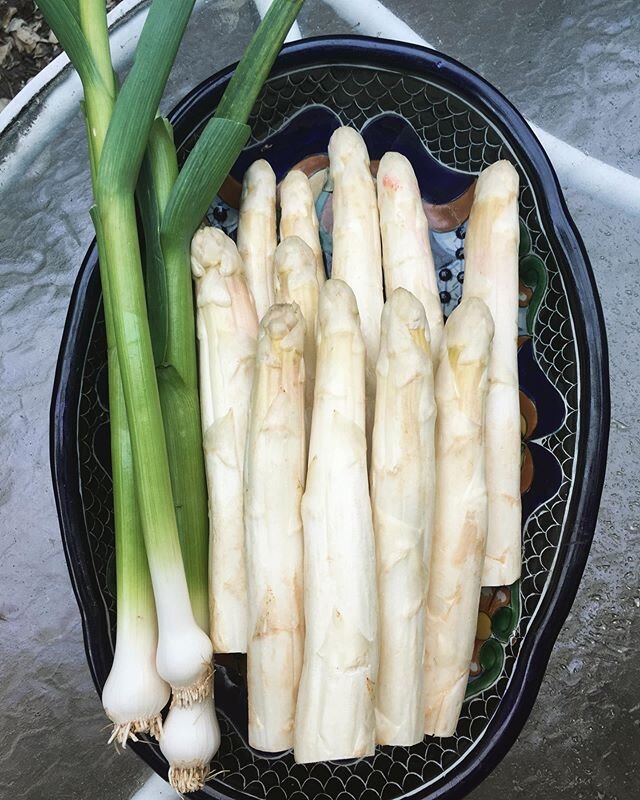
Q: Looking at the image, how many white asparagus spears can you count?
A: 11